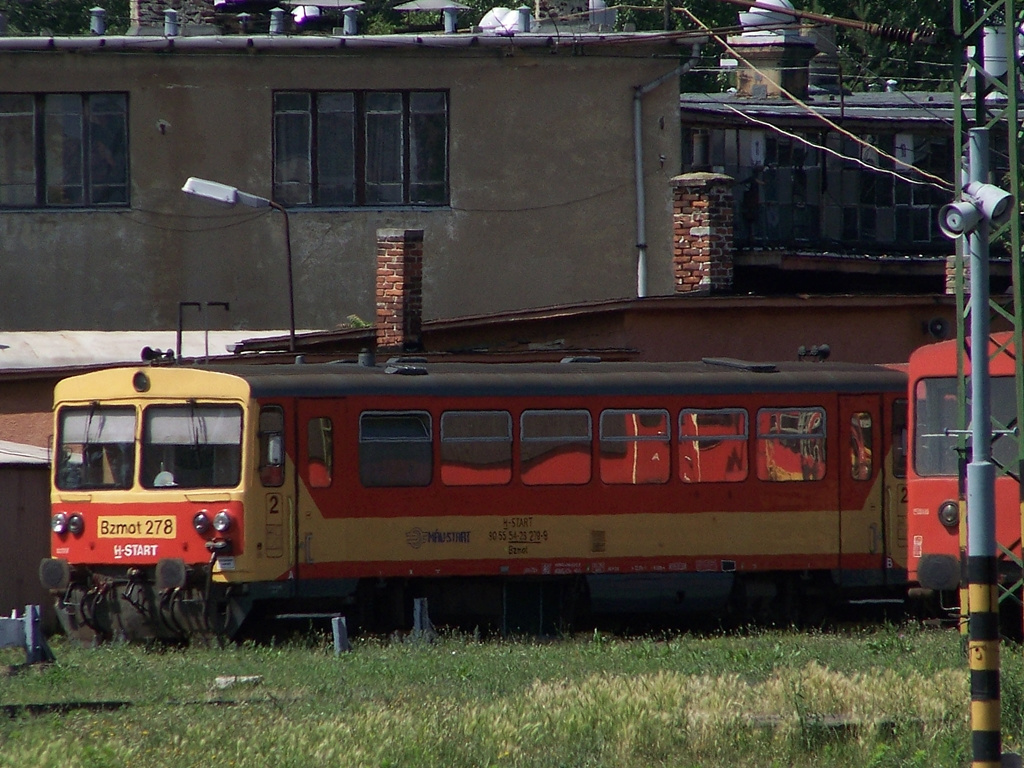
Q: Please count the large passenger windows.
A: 6